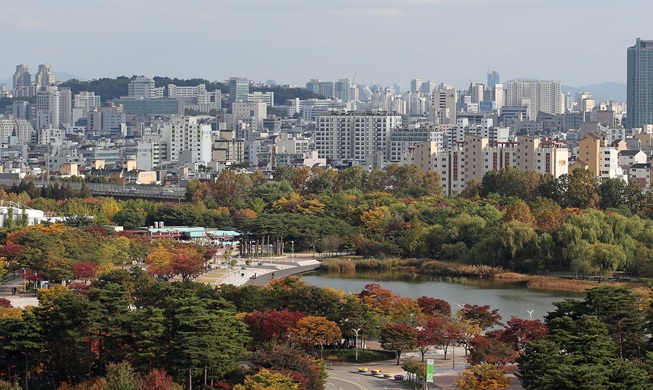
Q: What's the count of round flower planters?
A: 4